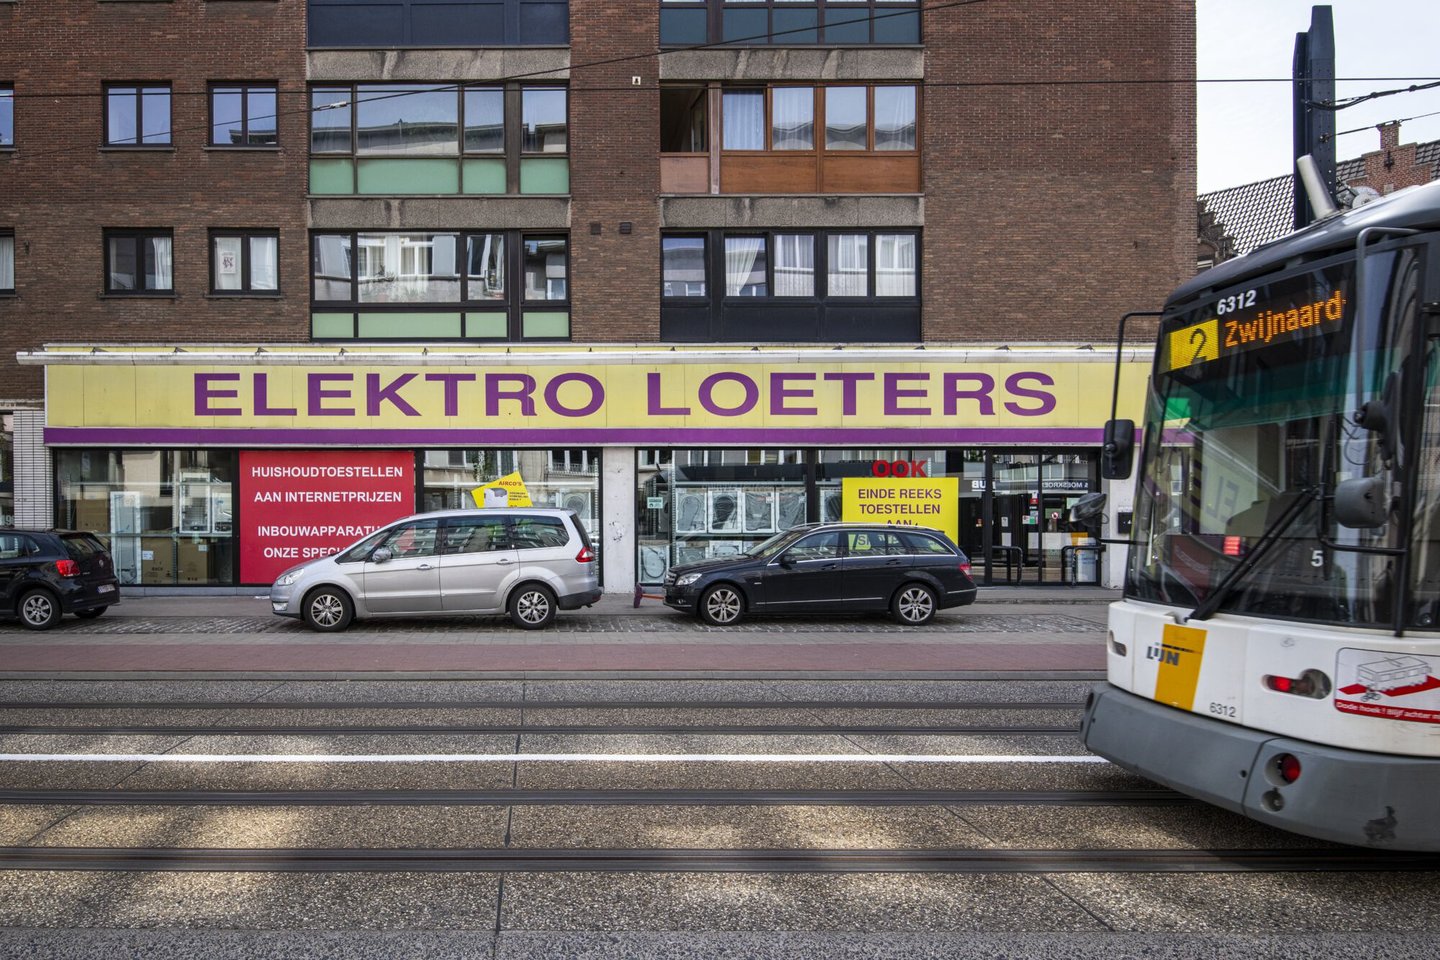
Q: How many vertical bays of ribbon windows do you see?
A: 2